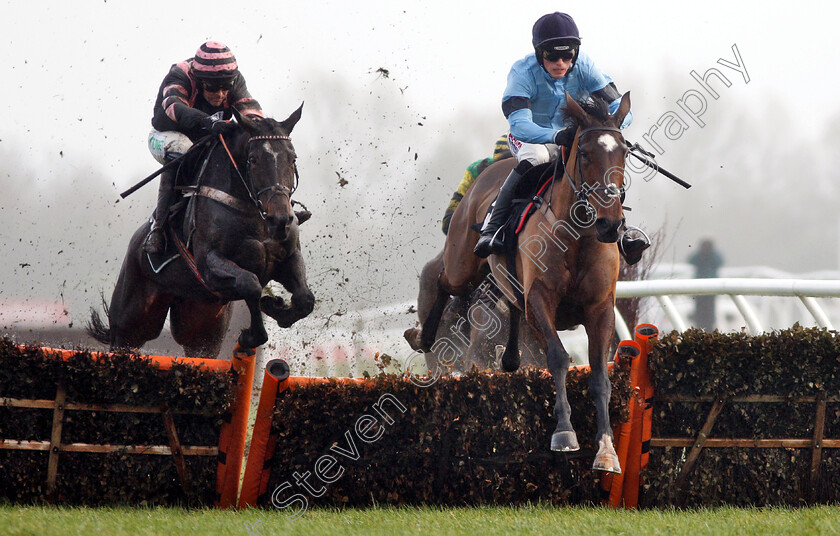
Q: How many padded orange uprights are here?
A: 4